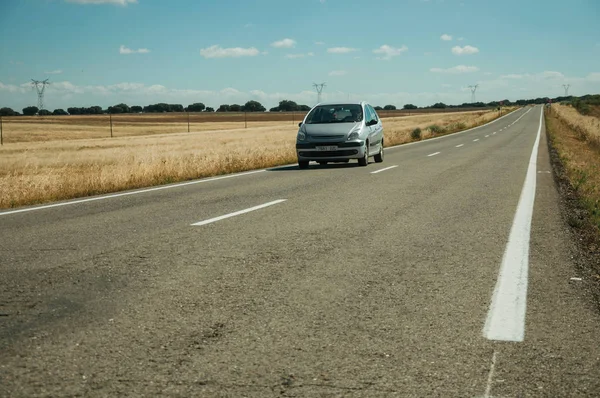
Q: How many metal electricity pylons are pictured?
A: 4